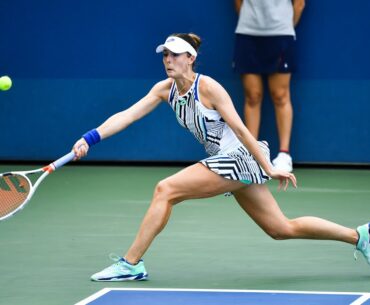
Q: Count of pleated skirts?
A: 1